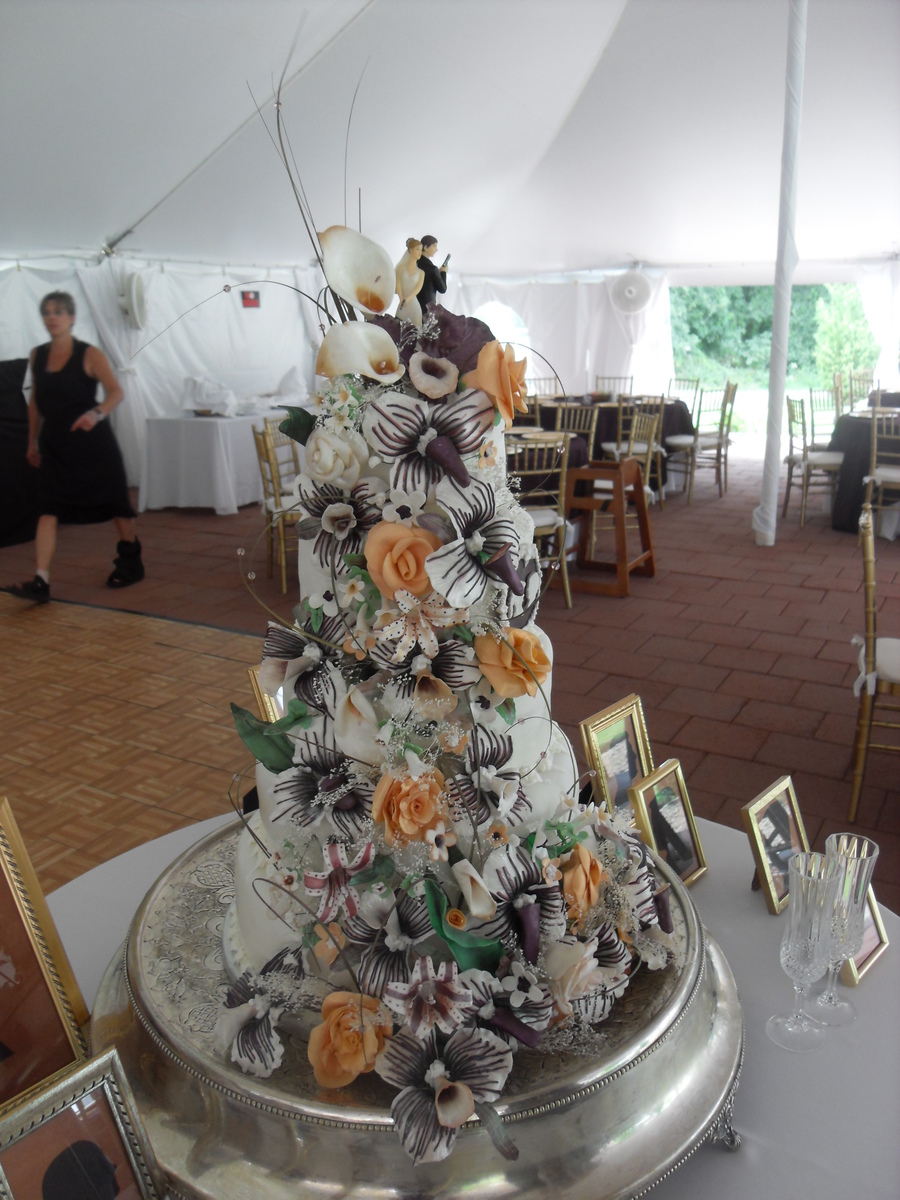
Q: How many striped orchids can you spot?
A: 14